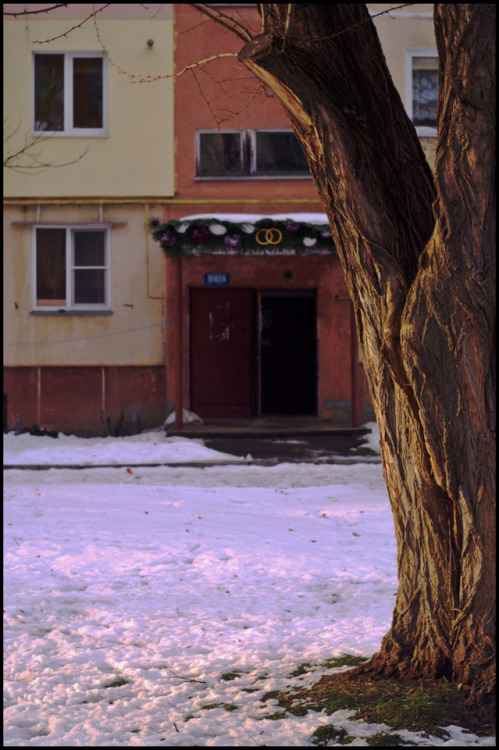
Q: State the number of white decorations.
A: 4